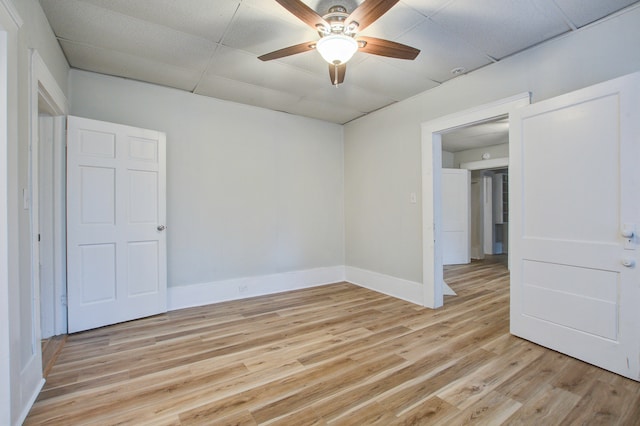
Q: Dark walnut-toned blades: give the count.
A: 5